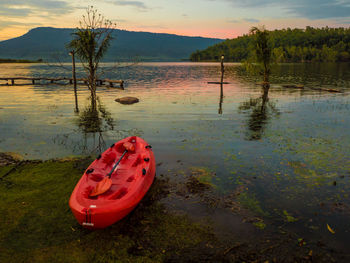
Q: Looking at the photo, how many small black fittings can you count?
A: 6